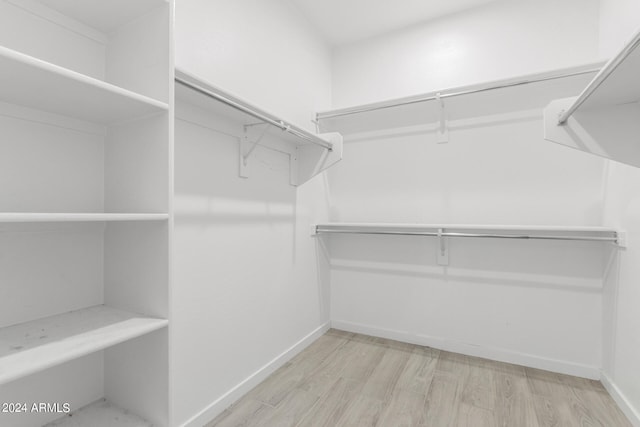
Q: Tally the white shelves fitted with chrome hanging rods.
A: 4